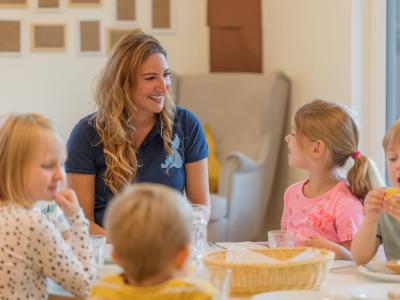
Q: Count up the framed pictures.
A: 9